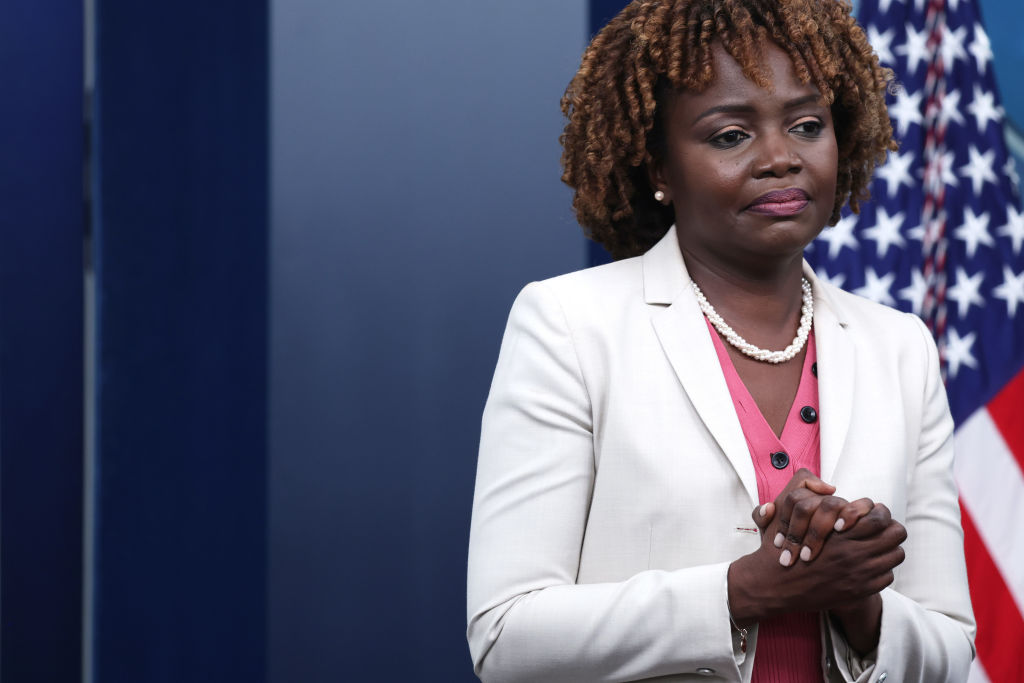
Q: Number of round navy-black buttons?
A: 3